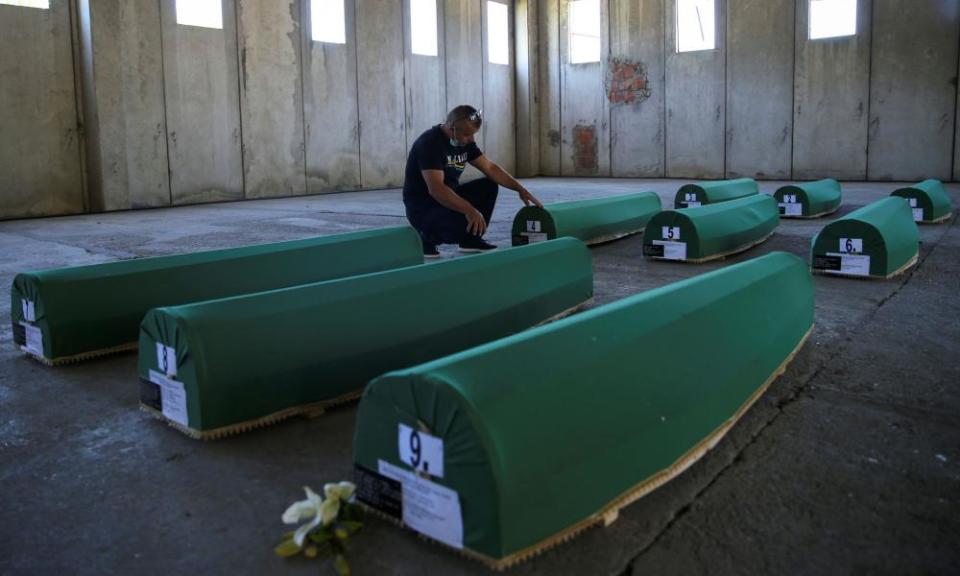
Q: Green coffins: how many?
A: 9